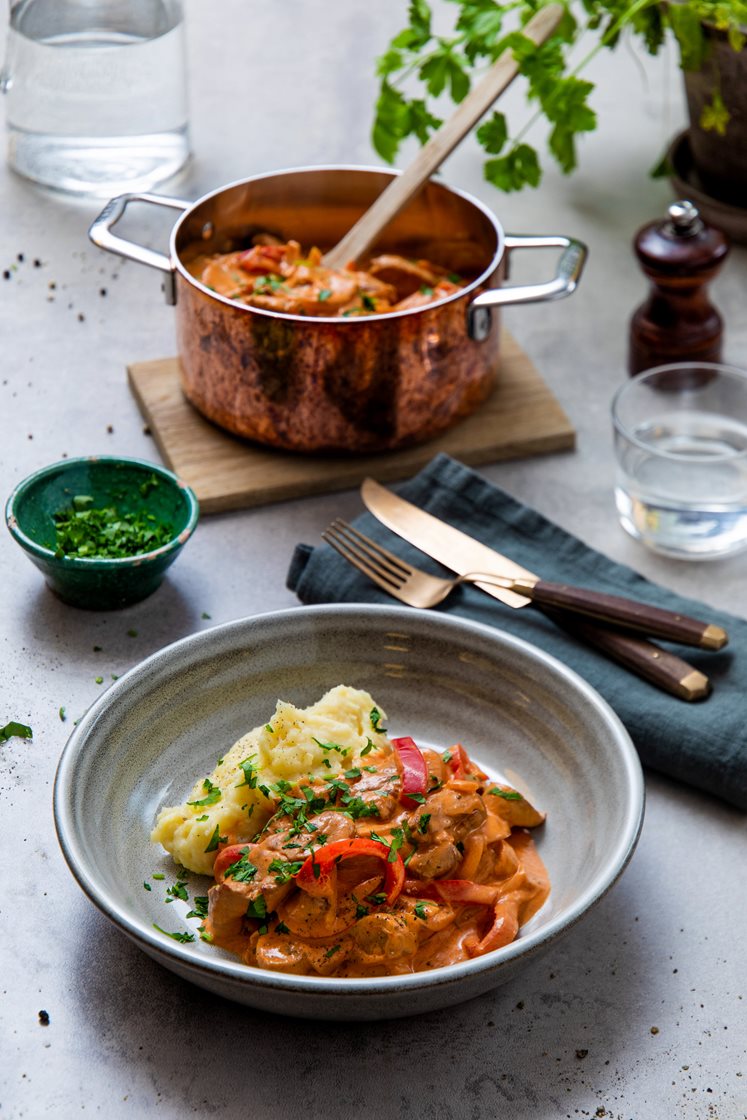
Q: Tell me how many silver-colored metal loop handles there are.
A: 2